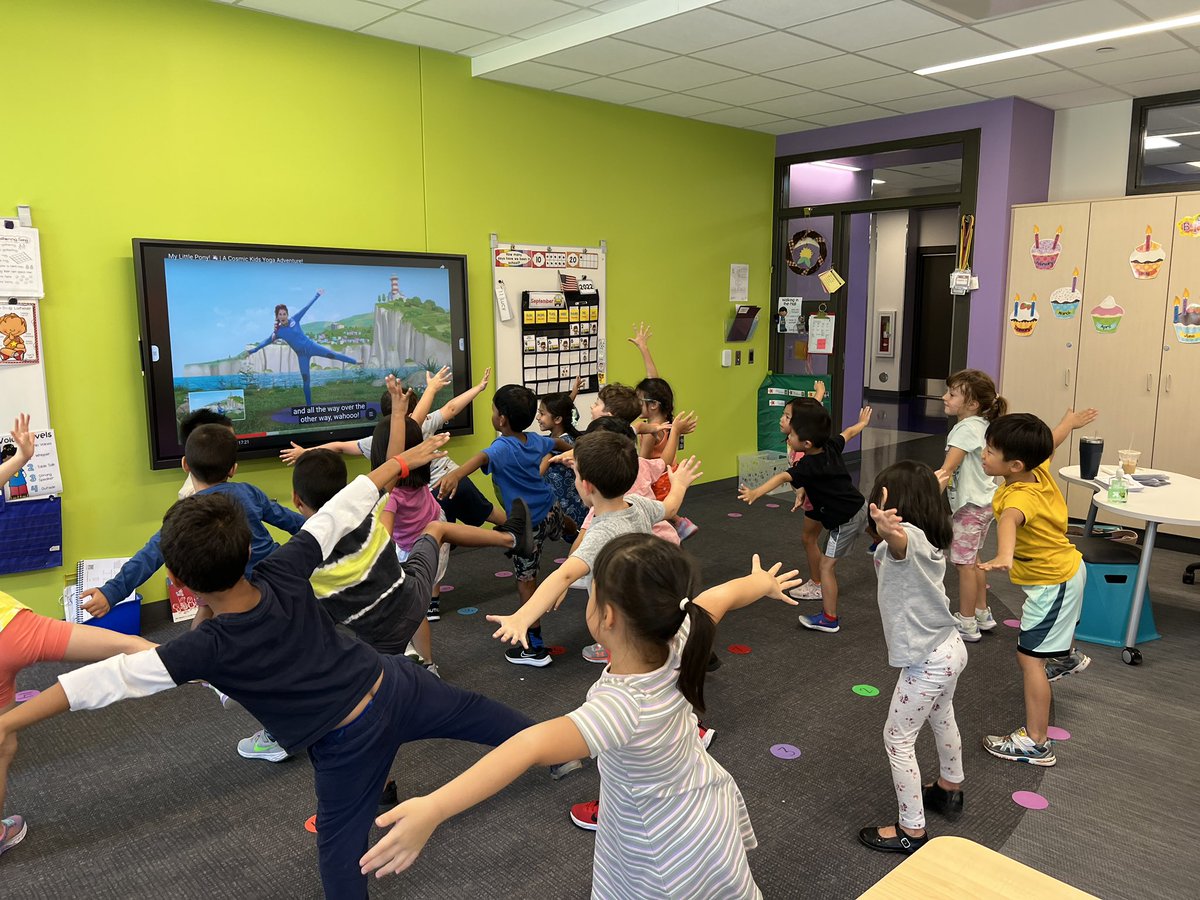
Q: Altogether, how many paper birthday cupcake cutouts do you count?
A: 6